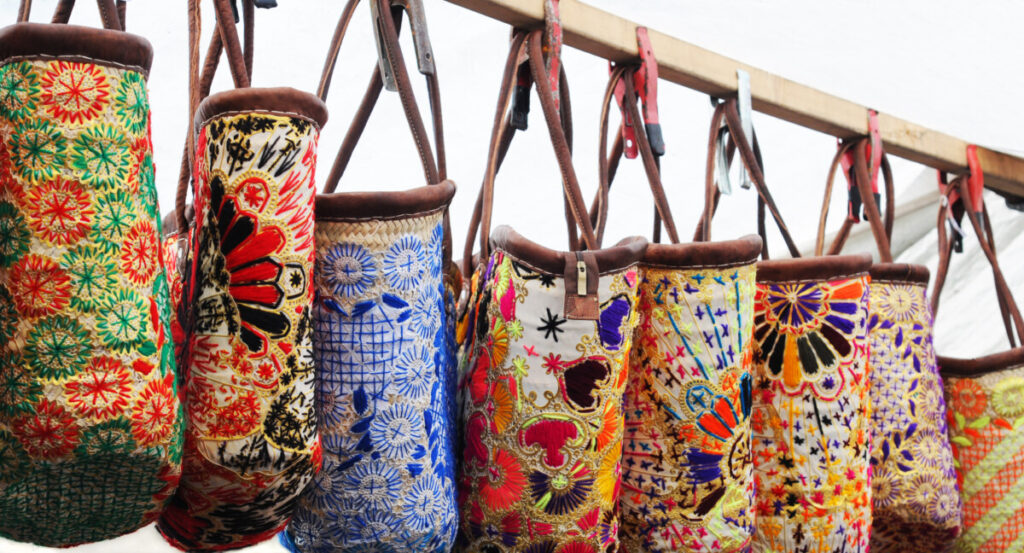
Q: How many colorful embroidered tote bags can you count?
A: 8